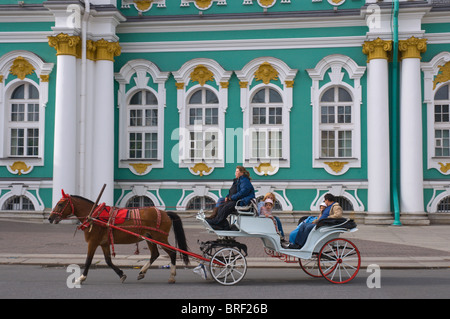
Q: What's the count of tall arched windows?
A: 6